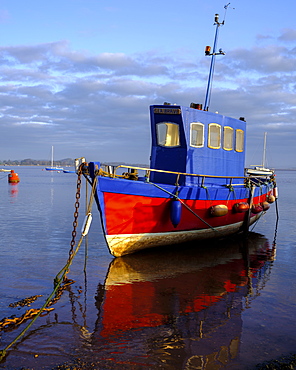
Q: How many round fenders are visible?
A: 5